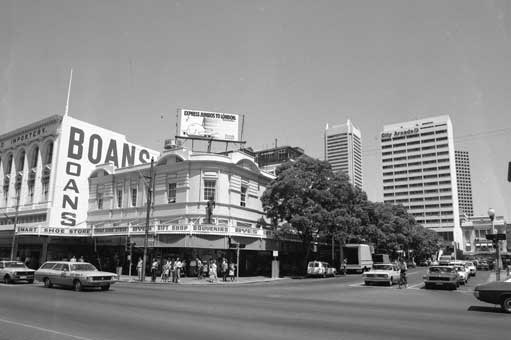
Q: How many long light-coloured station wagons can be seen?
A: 1